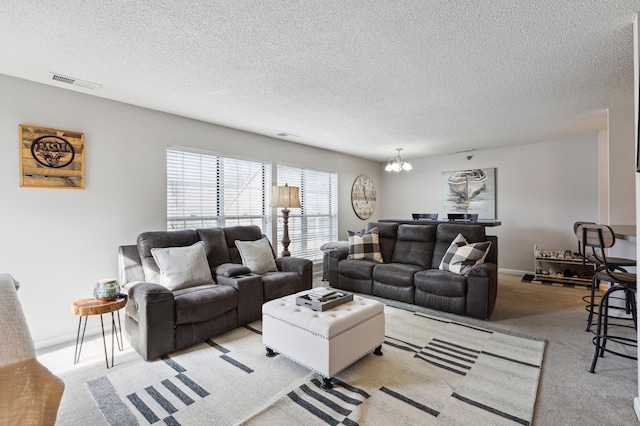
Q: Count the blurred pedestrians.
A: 0